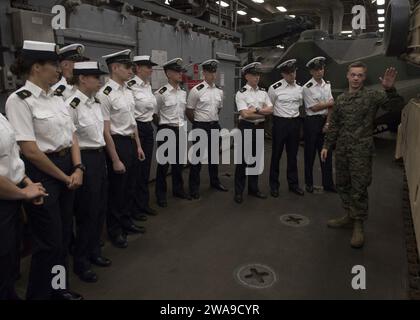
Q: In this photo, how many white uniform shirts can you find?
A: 11